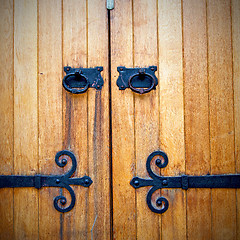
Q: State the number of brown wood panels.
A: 11